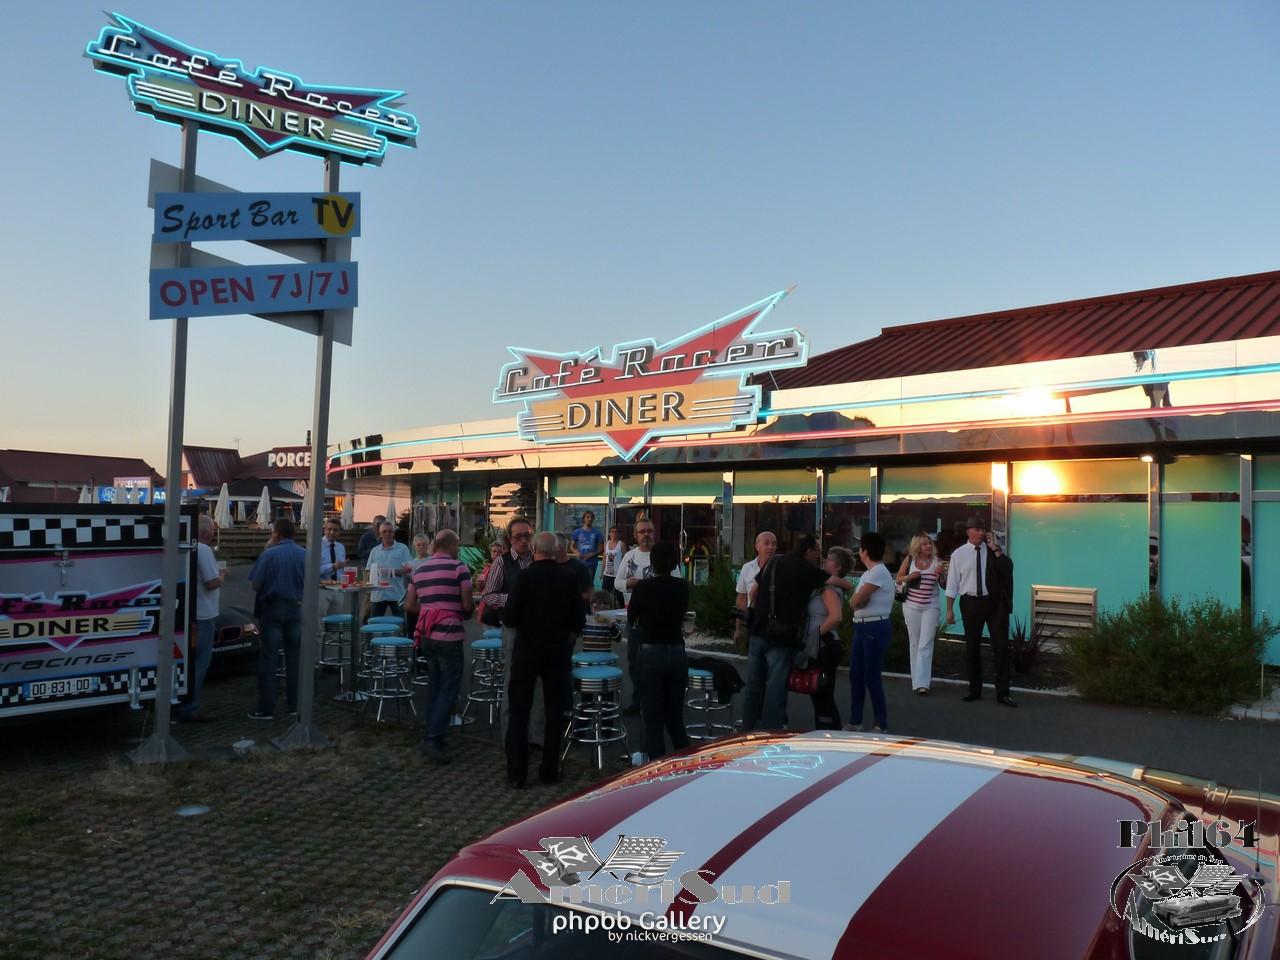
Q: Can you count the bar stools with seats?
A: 9